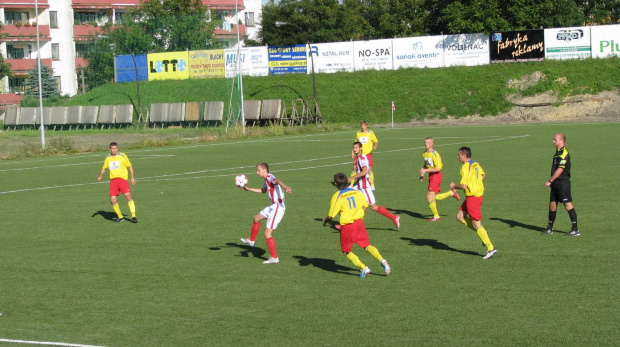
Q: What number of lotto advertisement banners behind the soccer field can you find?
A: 1